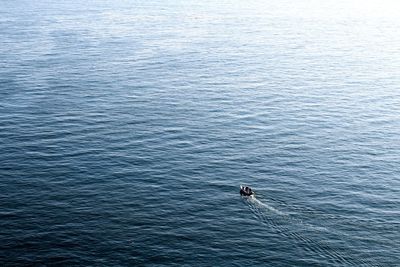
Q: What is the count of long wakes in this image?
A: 1